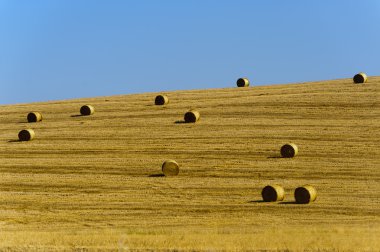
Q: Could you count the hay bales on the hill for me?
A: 11